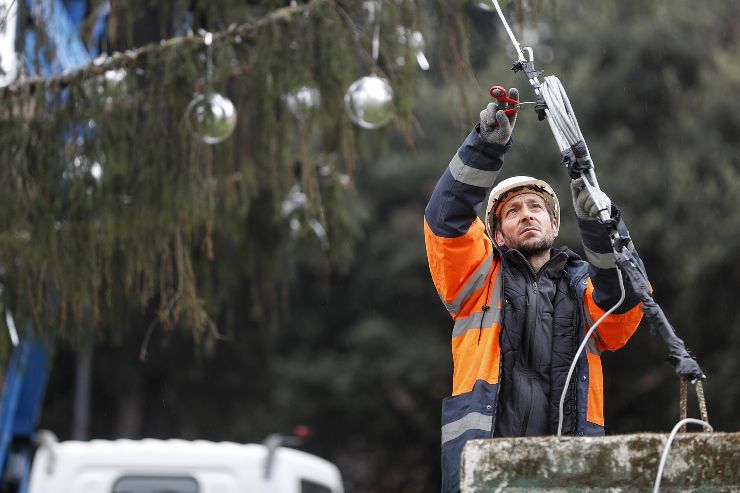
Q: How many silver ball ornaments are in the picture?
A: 2